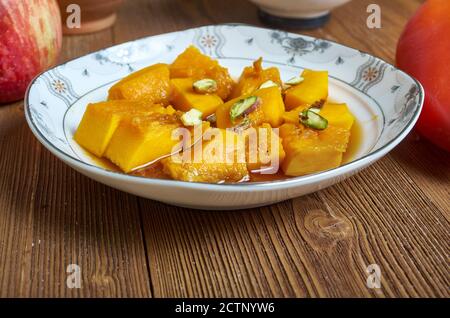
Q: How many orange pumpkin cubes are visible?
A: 12